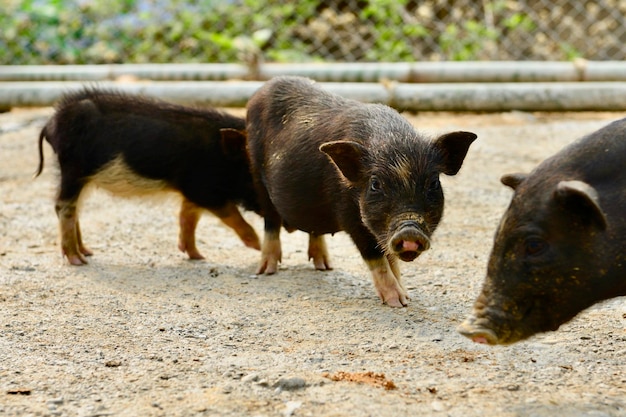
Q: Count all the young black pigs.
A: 3